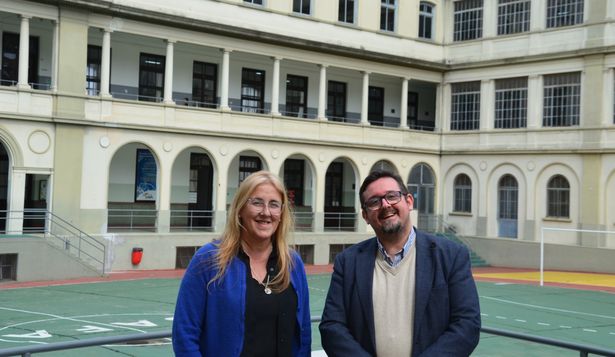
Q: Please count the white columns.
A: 8